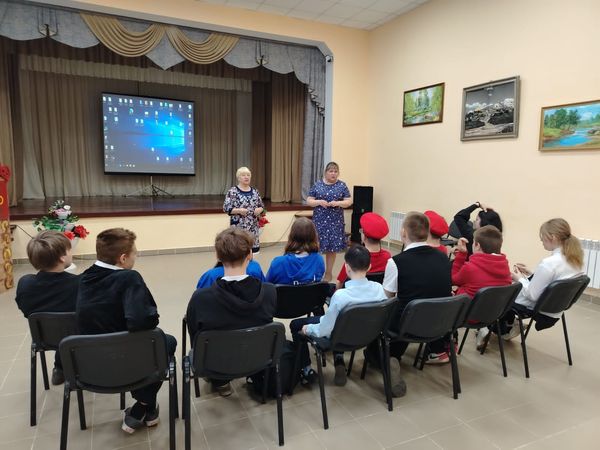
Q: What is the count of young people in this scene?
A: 12